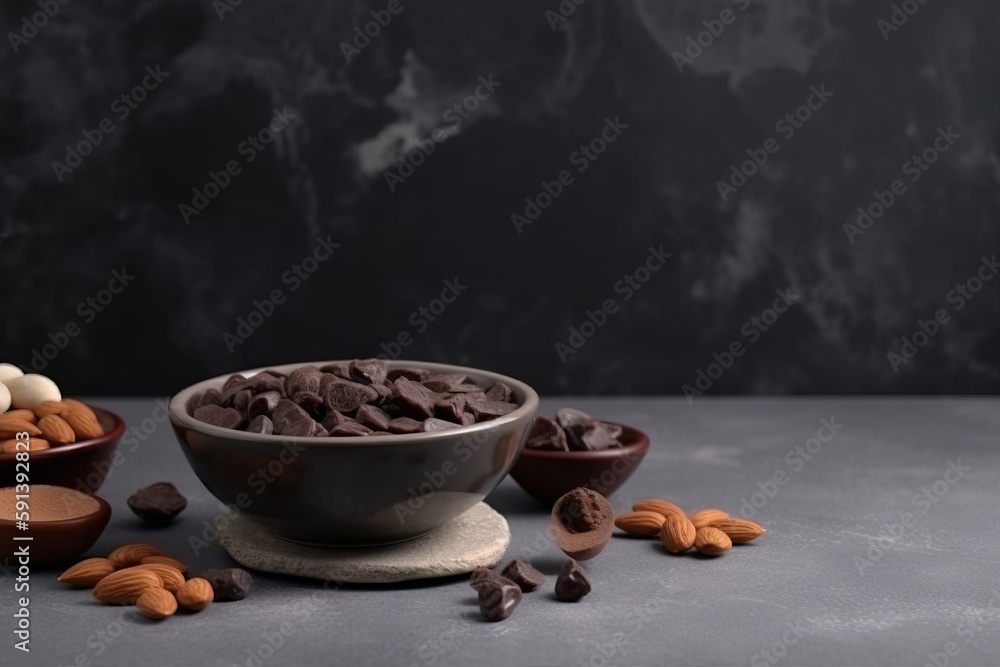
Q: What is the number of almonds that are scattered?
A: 13